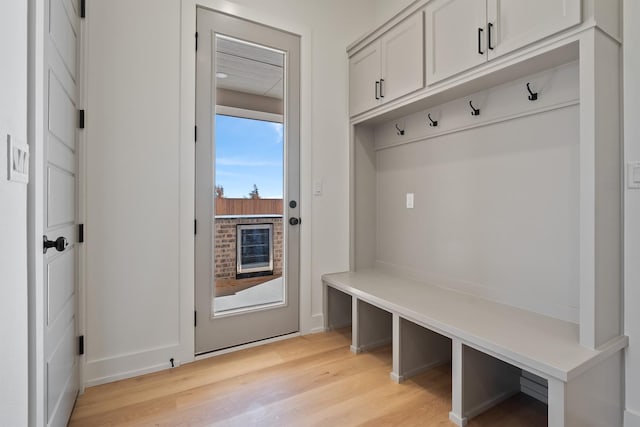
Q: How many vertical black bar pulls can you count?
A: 4